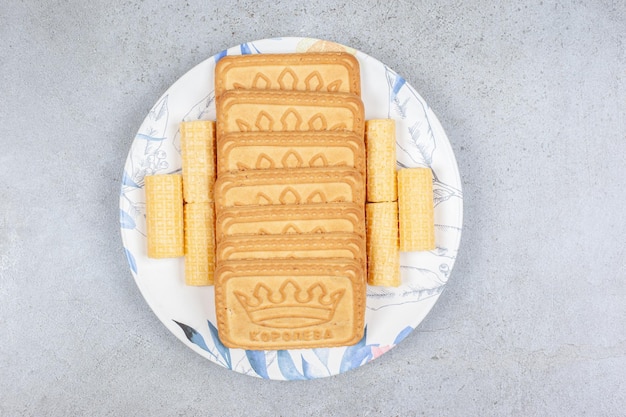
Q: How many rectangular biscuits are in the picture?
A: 7